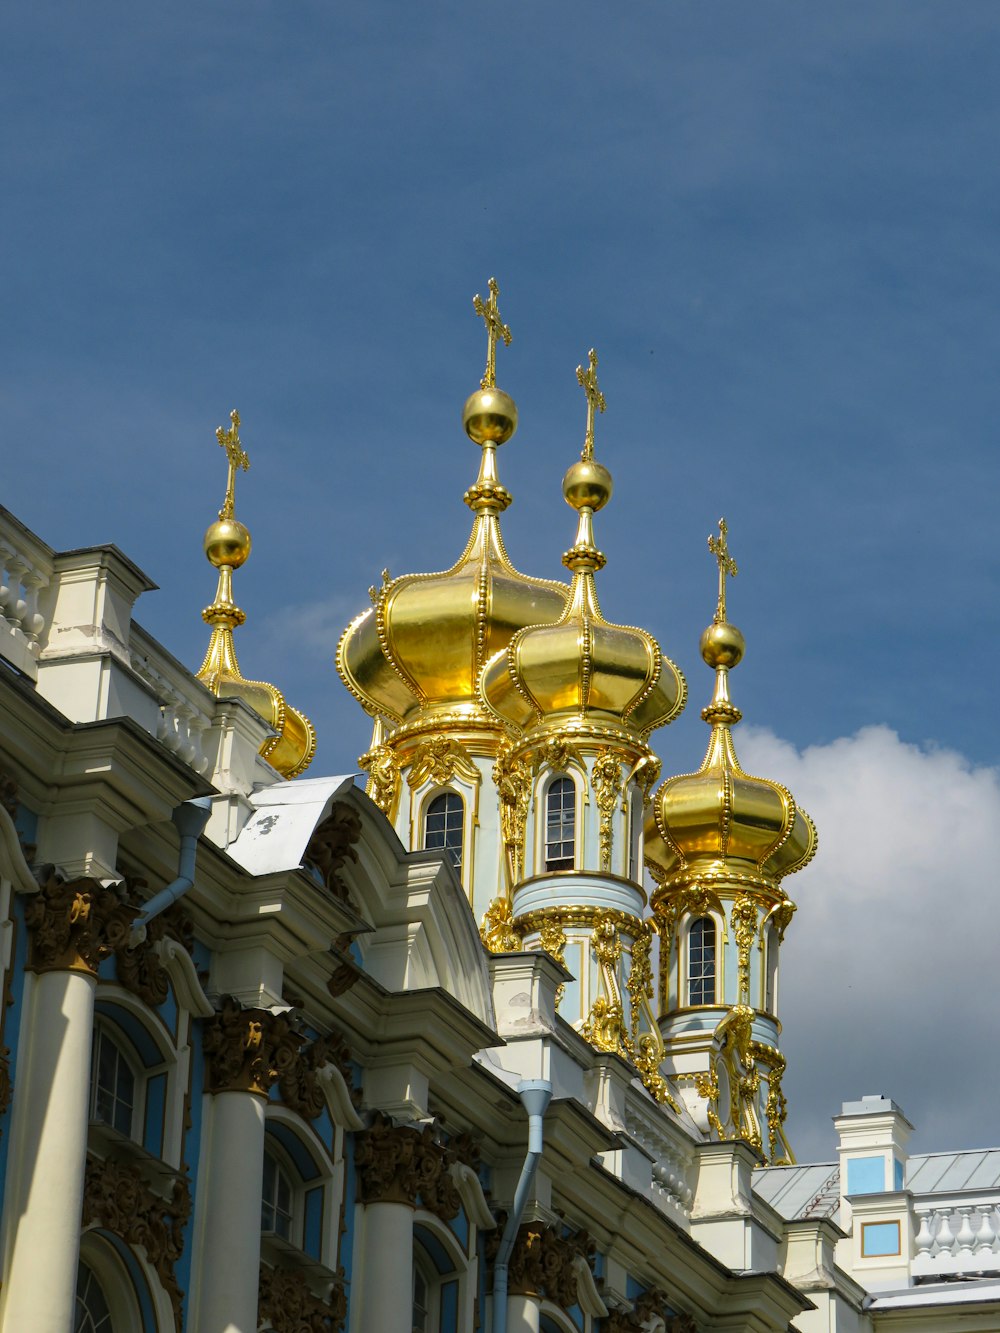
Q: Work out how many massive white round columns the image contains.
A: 4